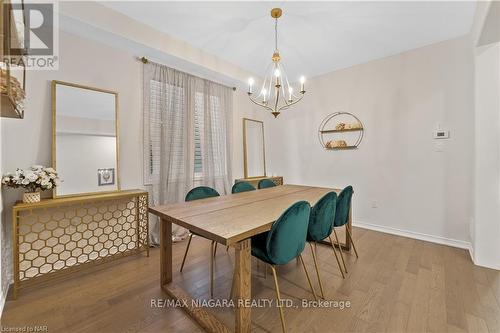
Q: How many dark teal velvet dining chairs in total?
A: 6